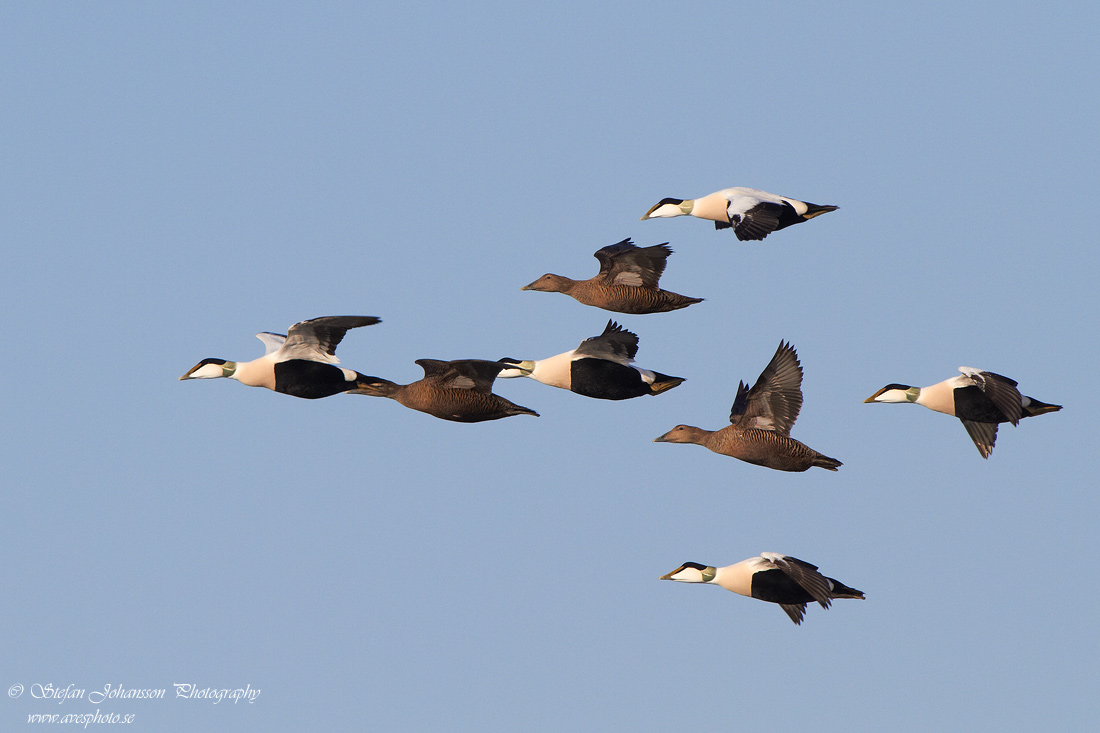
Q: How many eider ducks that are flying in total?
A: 8